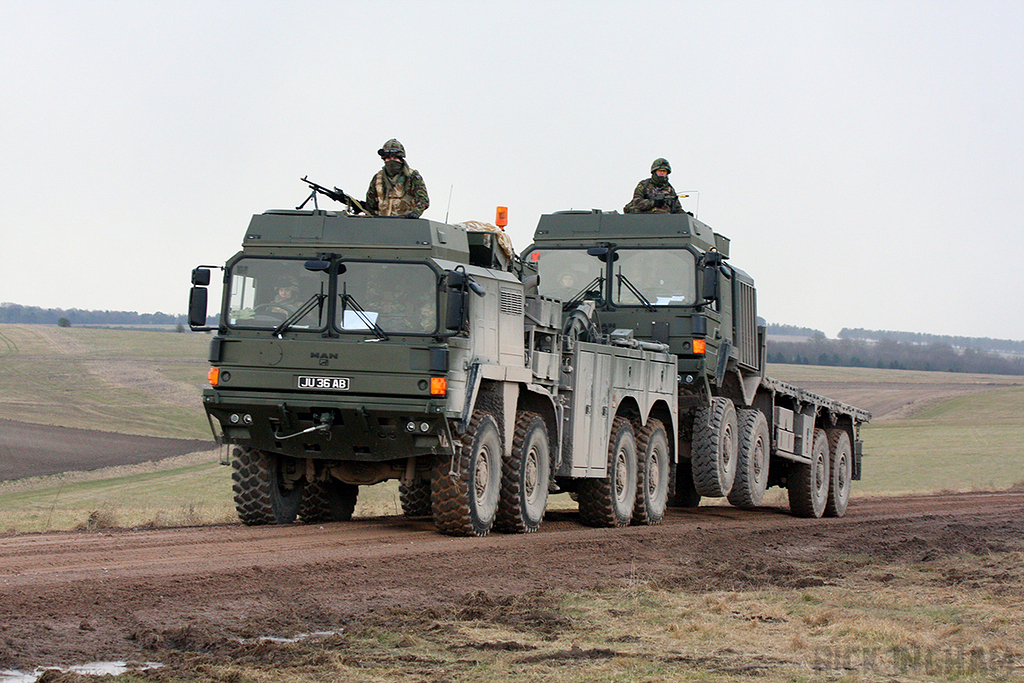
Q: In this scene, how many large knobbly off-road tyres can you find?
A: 12